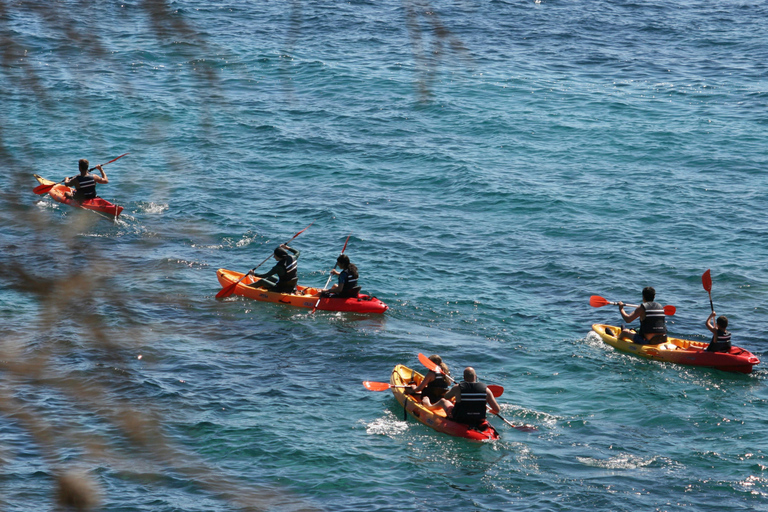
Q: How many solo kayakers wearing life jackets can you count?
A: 1